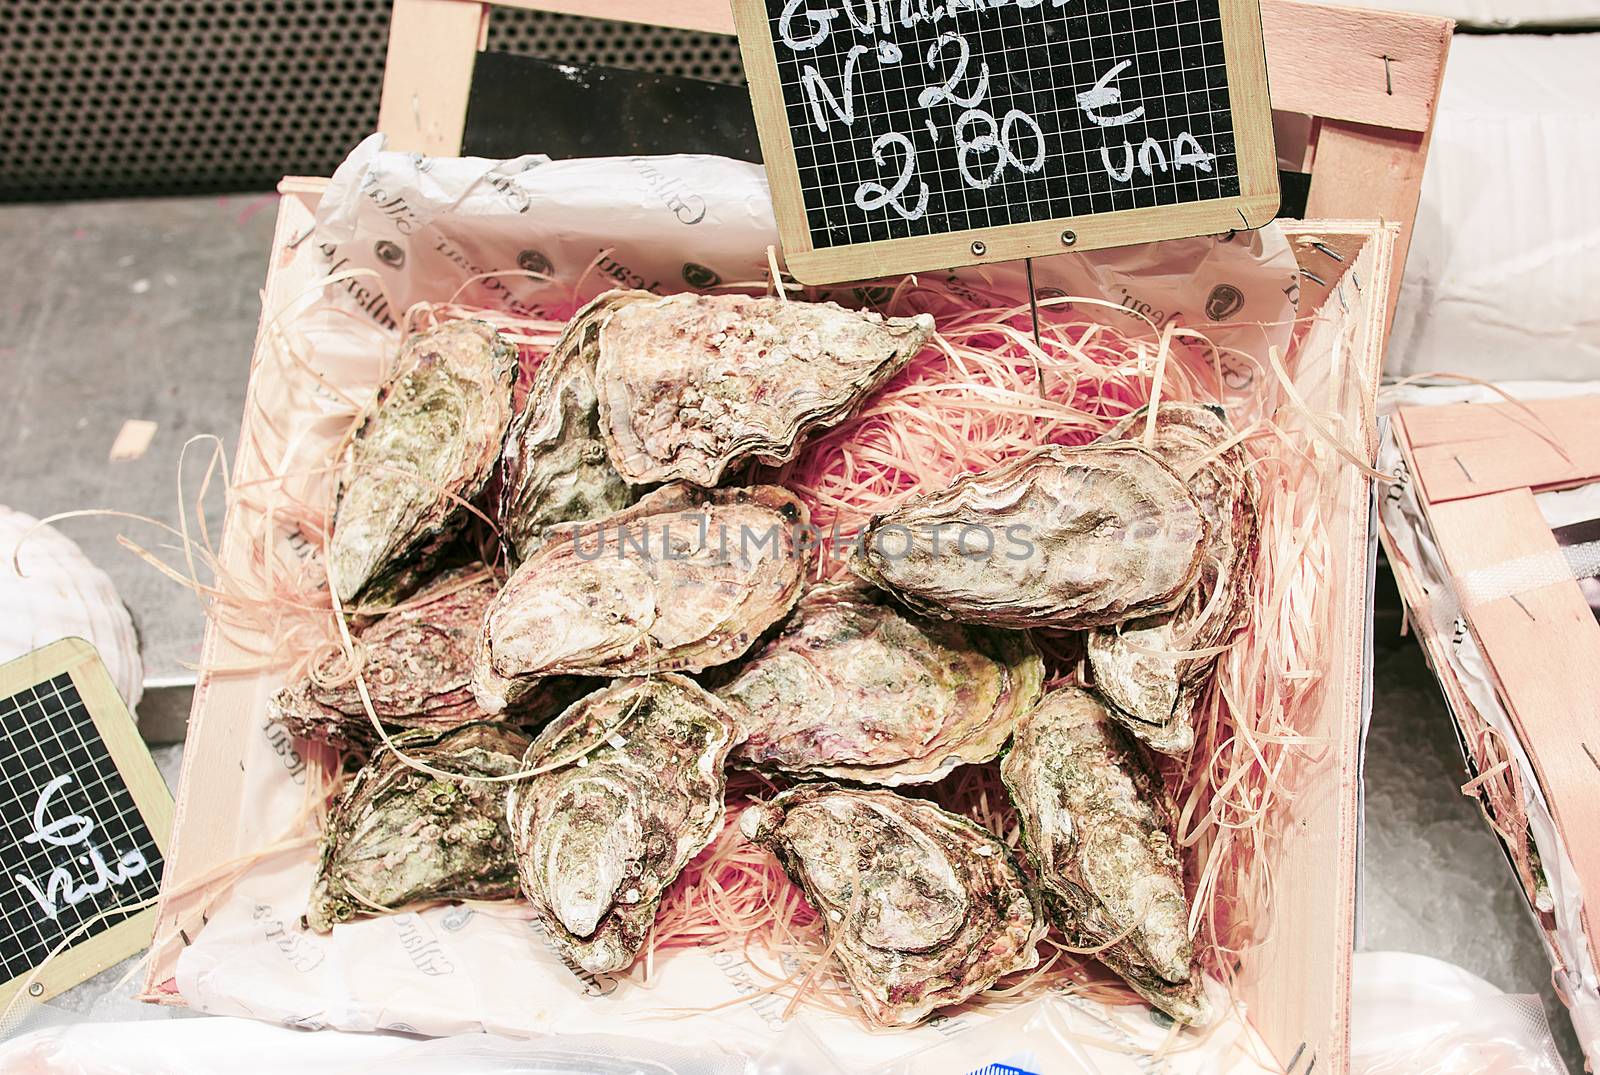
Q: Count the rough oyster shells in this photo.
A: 12